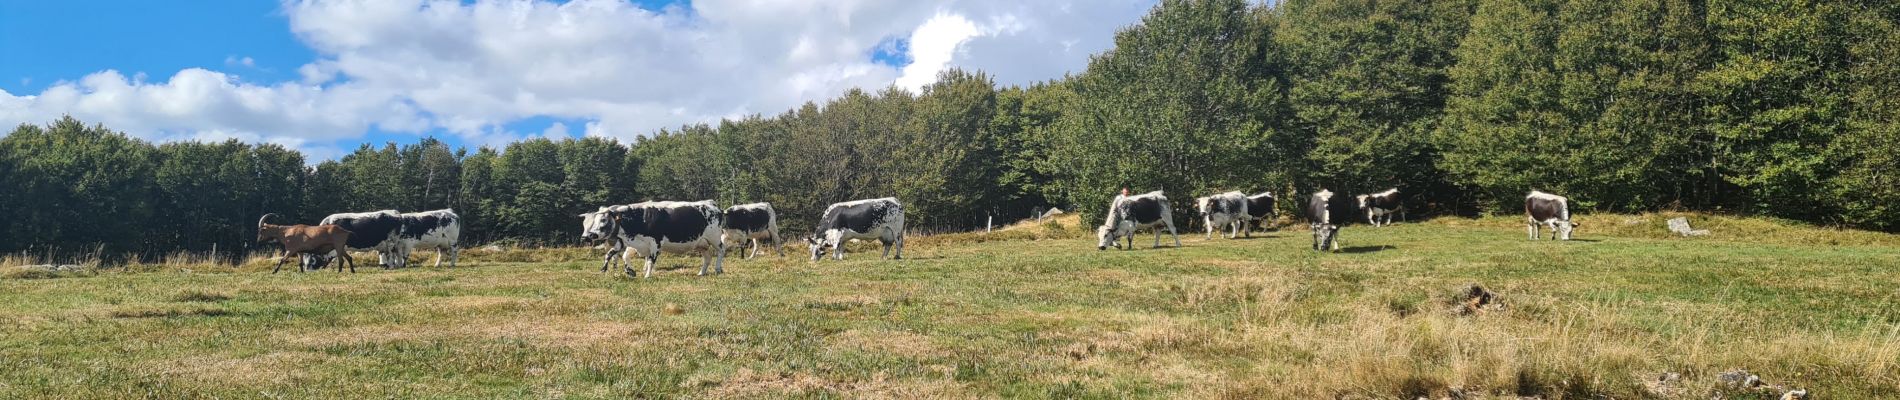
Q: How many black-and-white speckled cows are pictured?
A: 12